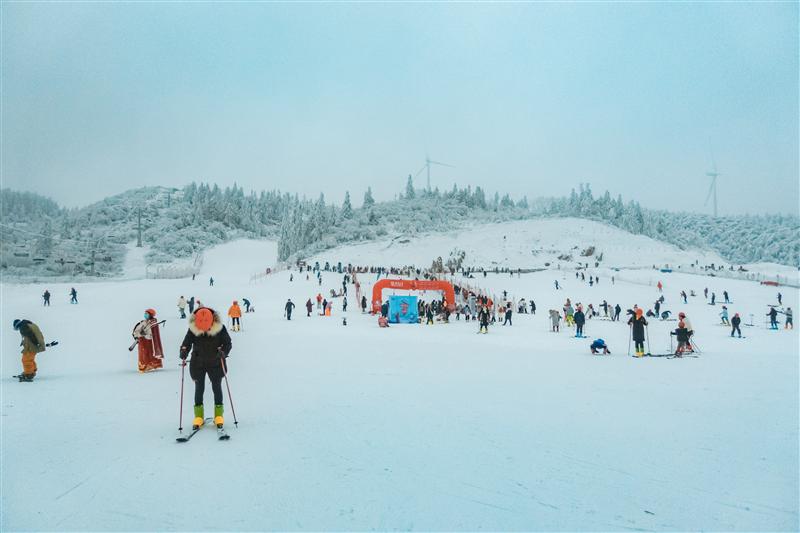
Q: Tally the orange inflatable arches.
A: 1